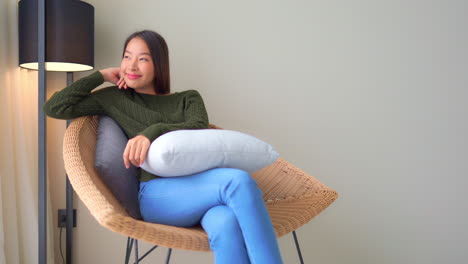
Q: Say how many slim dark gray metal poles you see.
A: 2